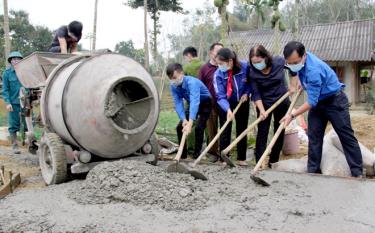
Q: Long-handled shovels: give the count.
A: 4